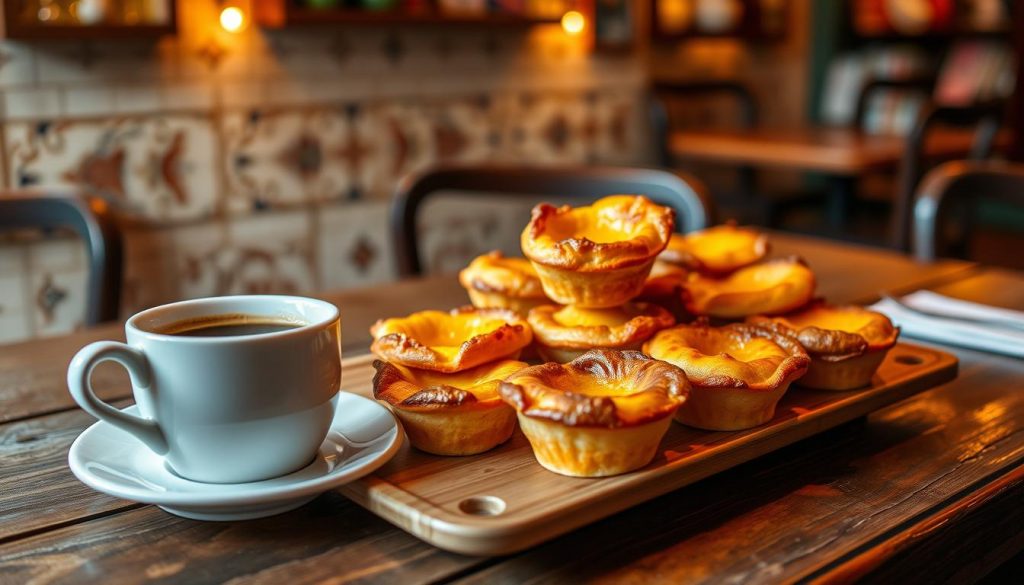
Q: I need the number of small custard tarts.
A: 11